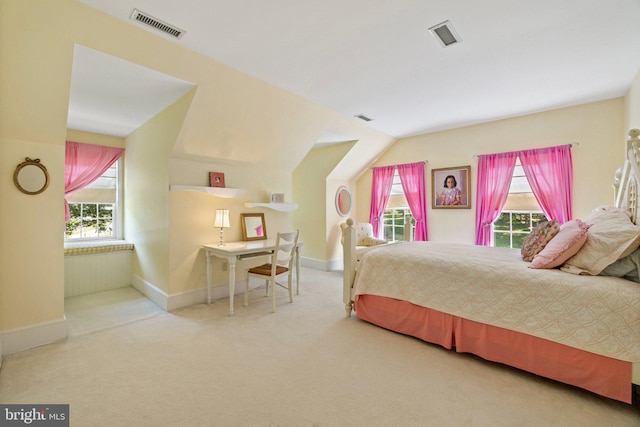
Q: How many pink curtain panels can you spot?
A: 5